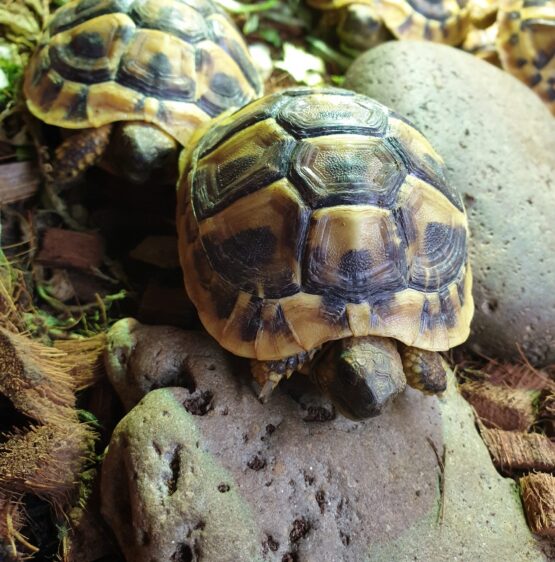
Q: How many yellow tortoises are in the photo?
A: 4